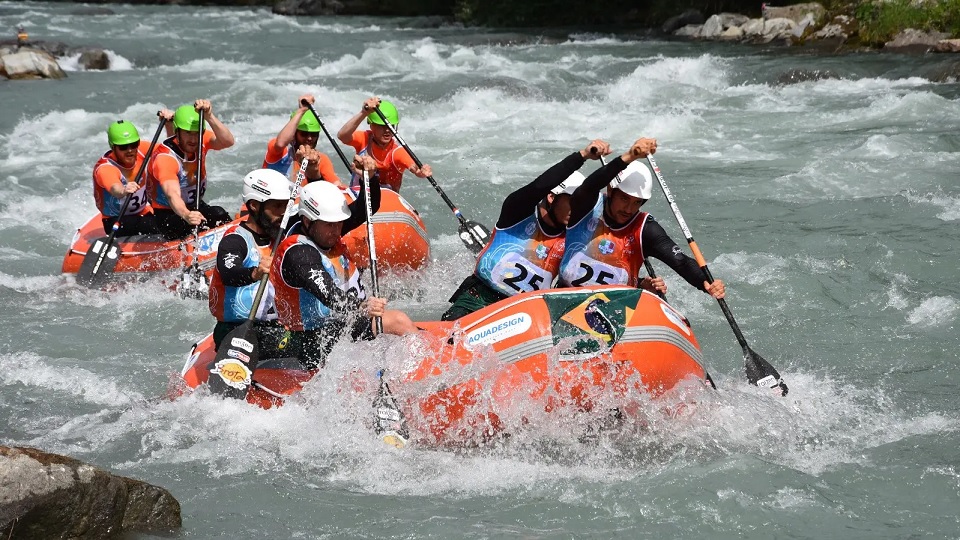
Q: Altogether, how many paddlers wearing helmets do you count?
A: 8